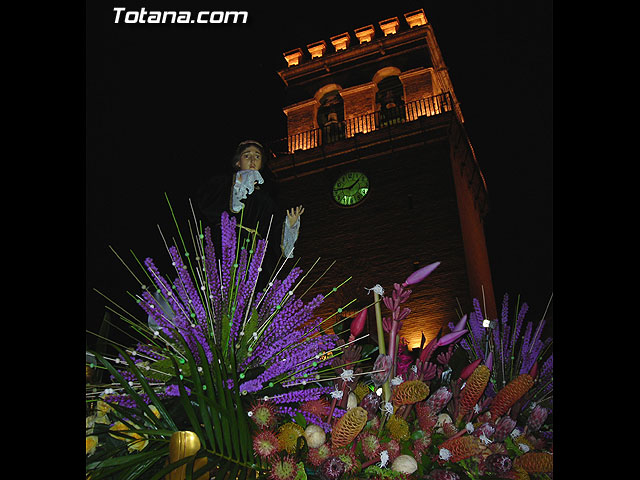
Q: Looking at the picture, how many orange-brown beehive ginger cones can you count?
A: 6